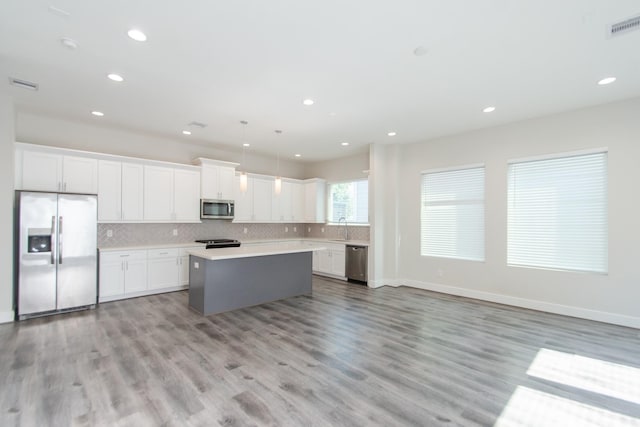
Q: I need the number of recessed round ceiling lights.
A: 11